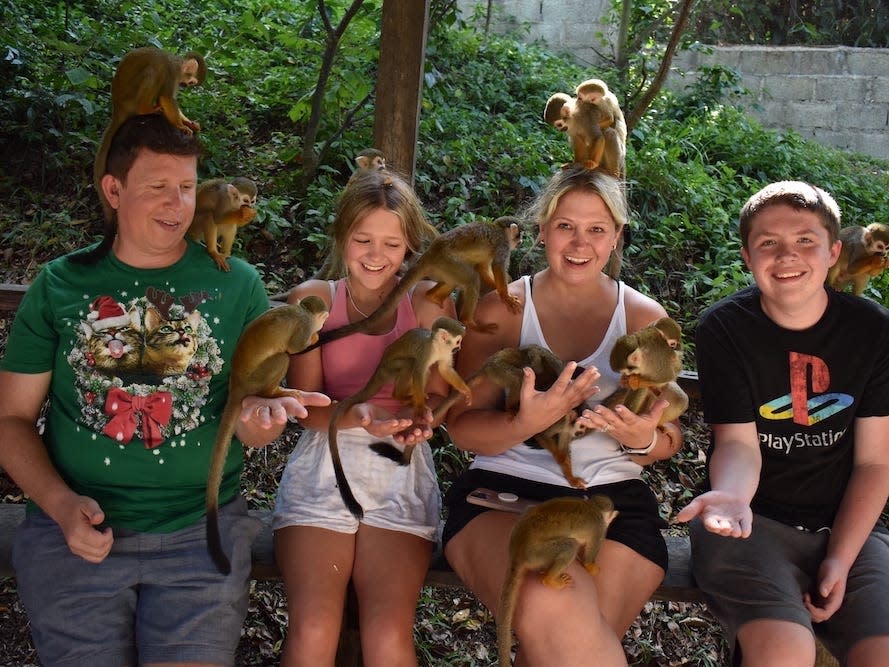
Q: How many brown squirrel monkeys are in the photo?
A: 13